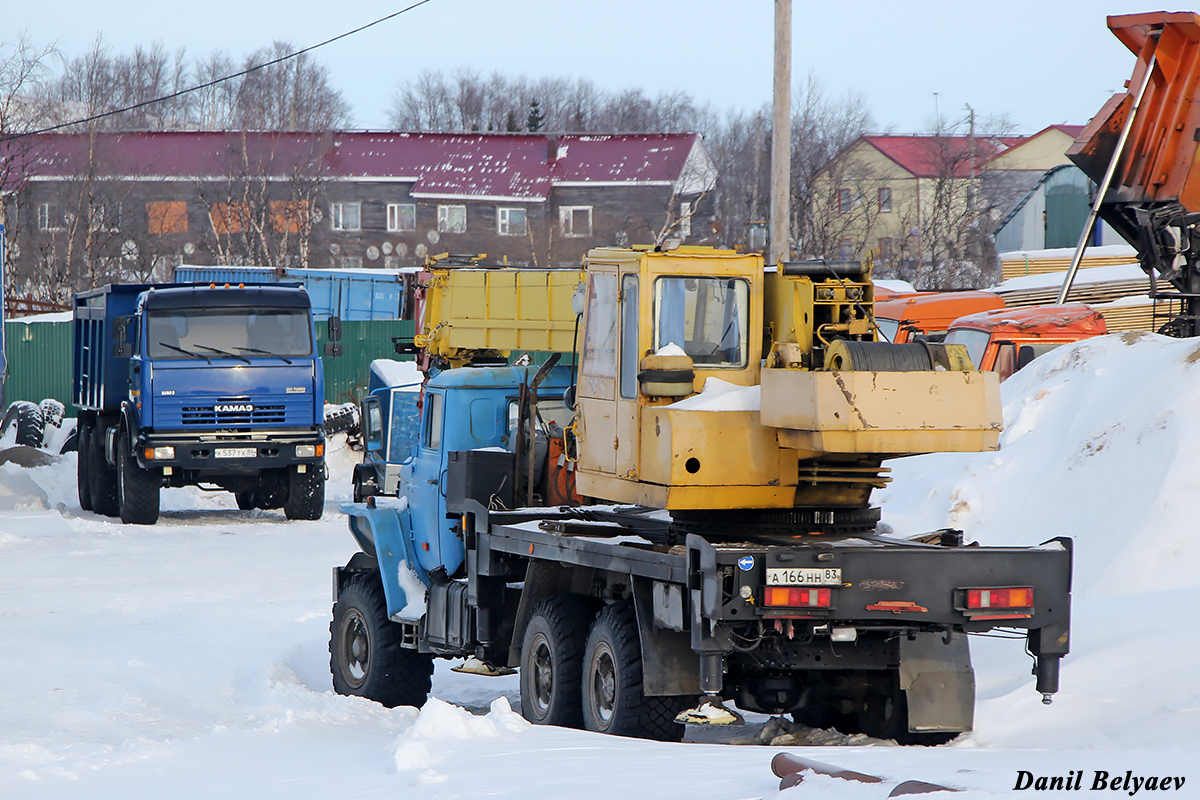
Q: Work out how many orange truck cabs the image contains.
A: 2